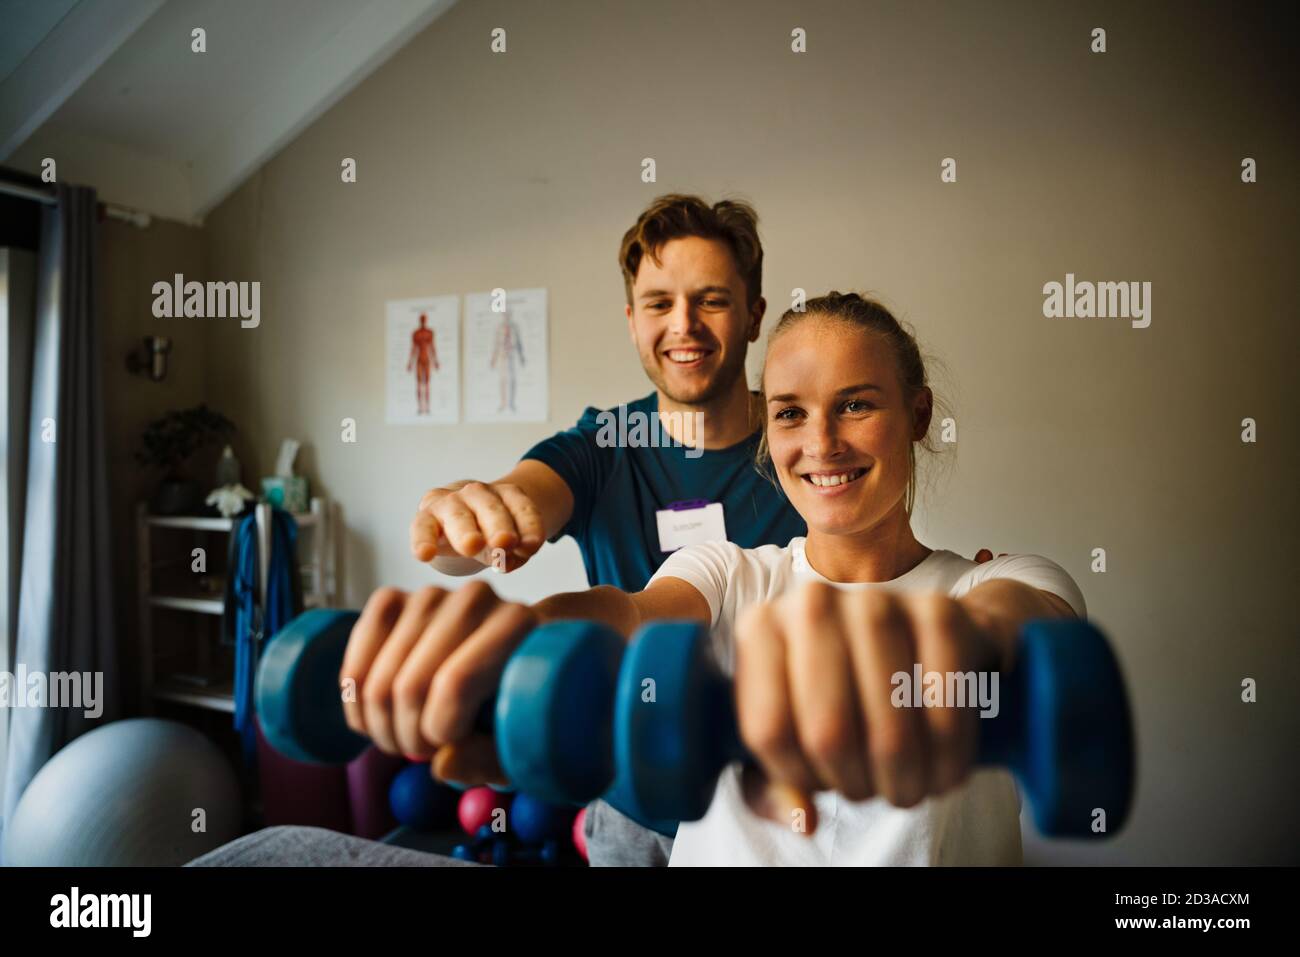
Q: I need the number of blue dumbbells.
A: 2